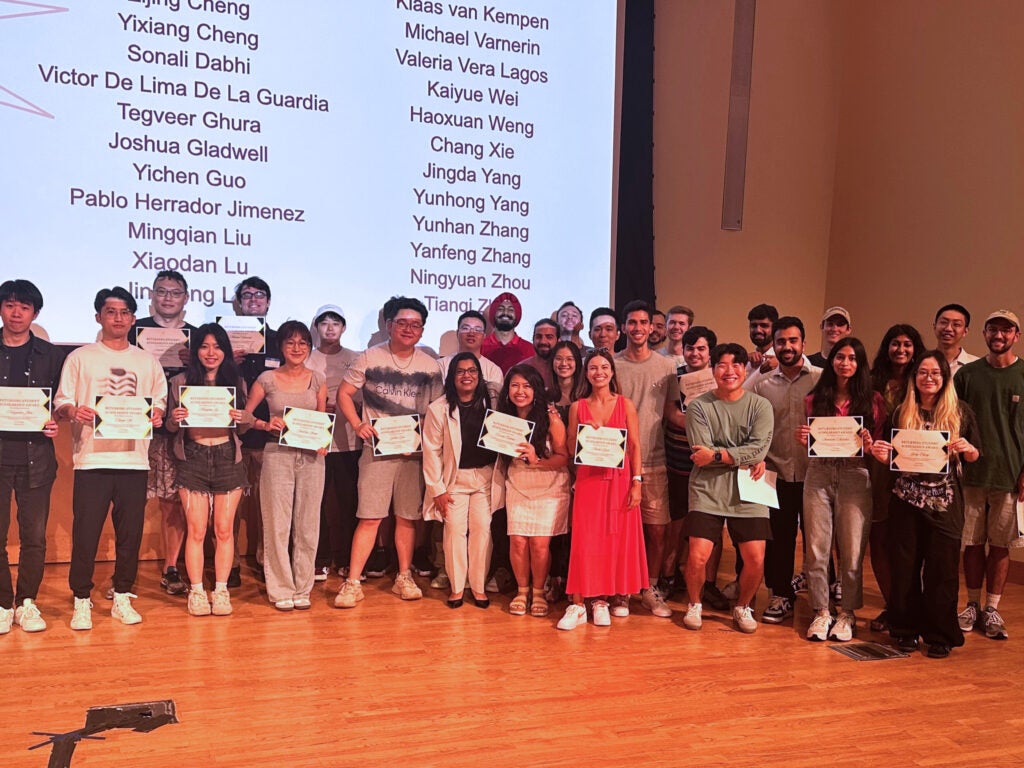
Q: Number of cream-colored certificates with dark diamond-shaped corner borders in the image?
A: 12